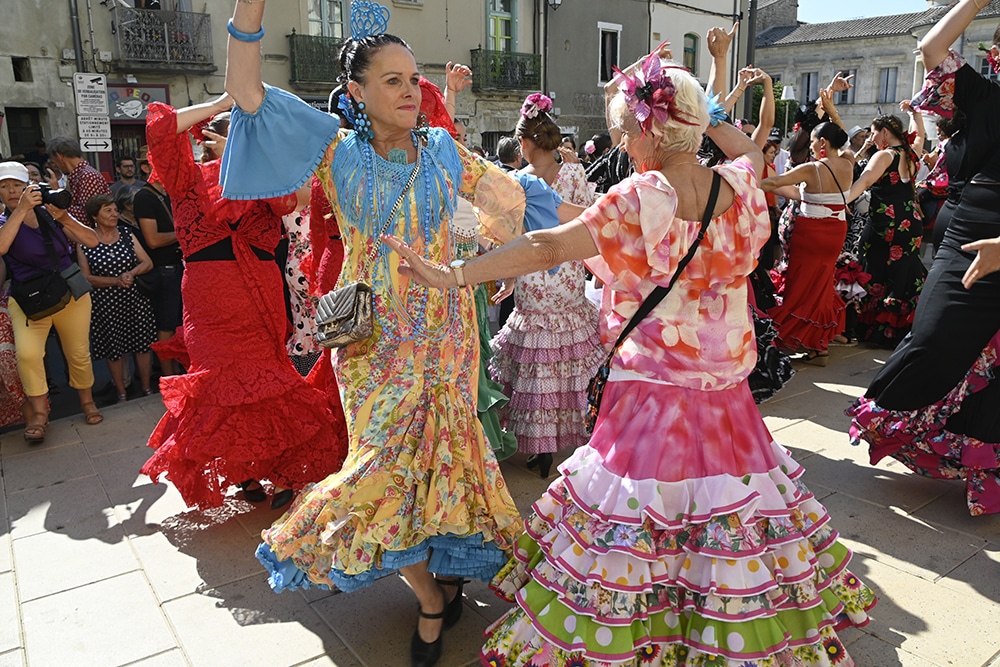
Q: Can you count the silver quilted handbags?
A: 1